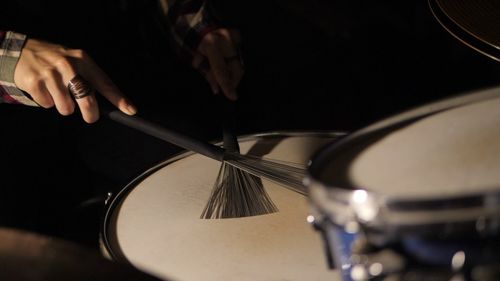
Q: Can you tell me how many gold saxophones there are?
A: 0